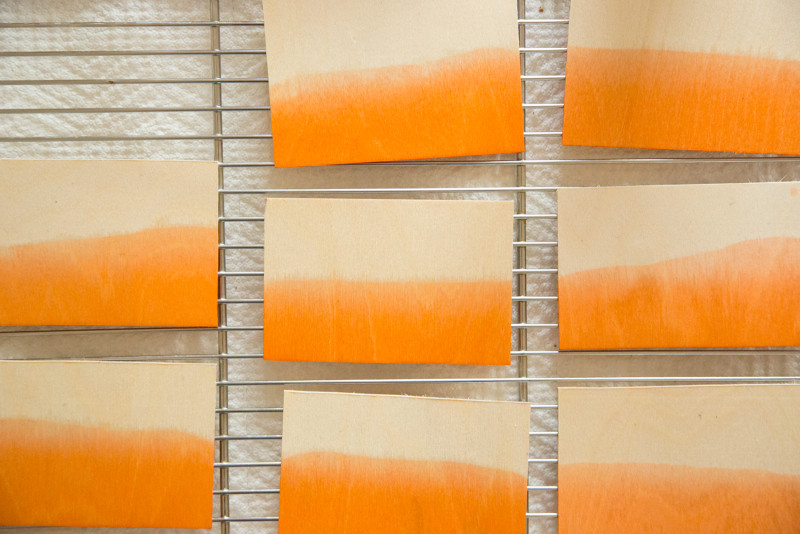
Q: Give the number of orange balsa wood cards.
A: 8